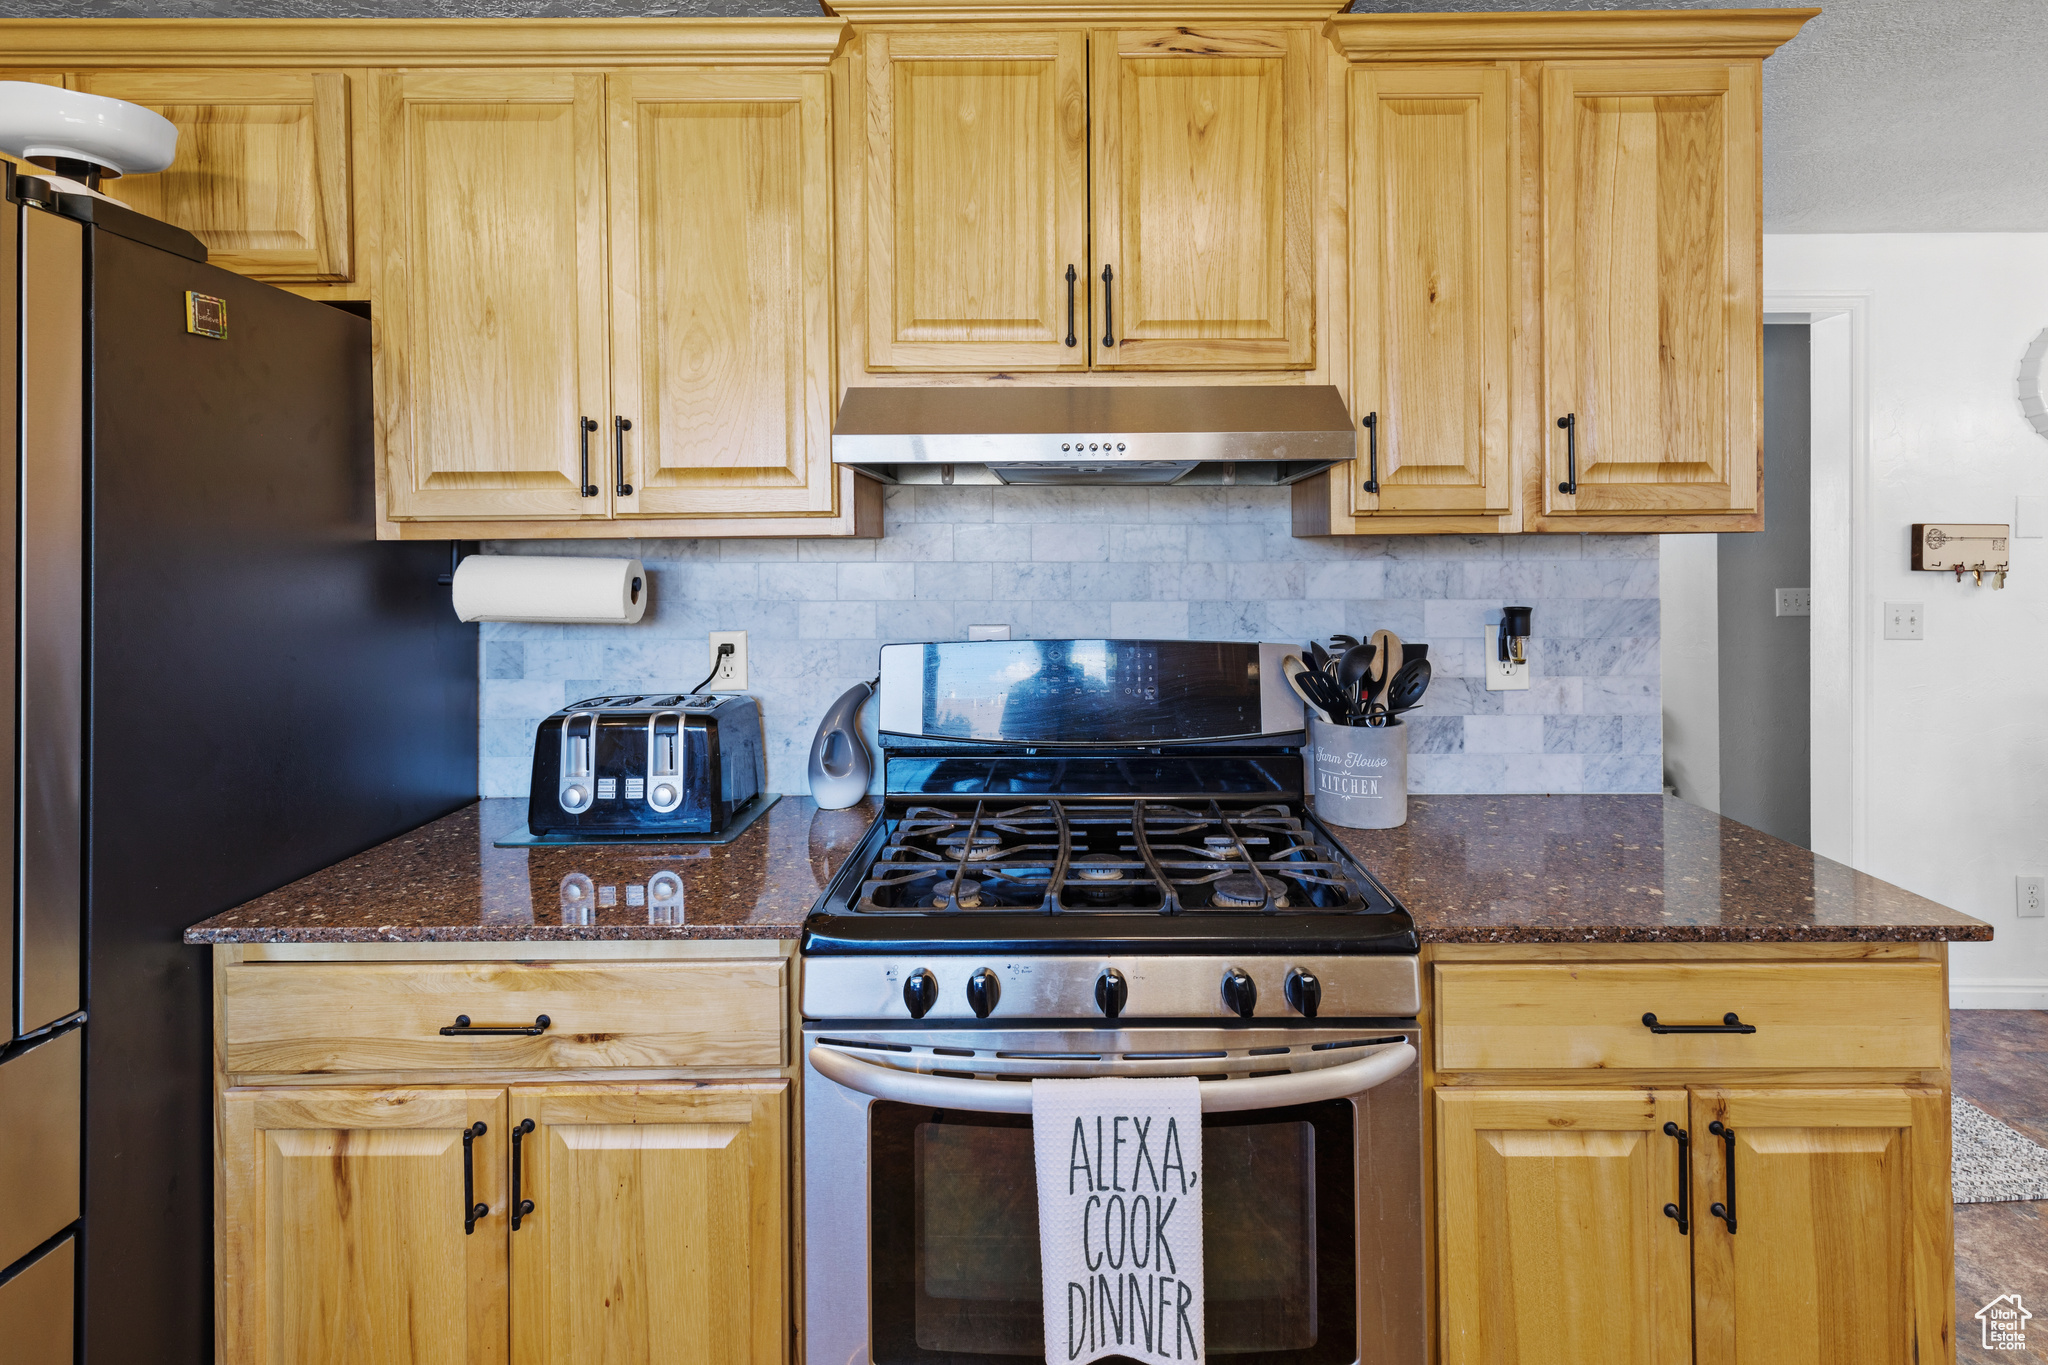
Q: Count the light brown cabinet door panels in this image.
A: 11